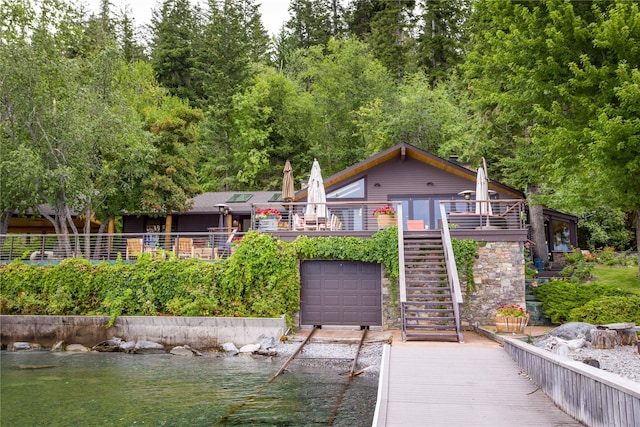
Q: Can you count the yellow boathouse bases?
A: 0